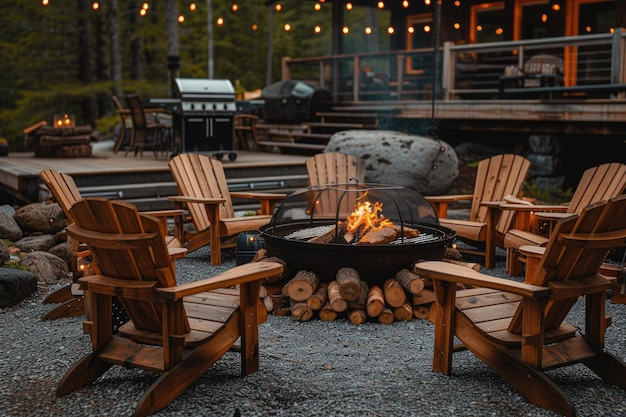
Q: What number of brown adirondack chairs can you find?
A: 7